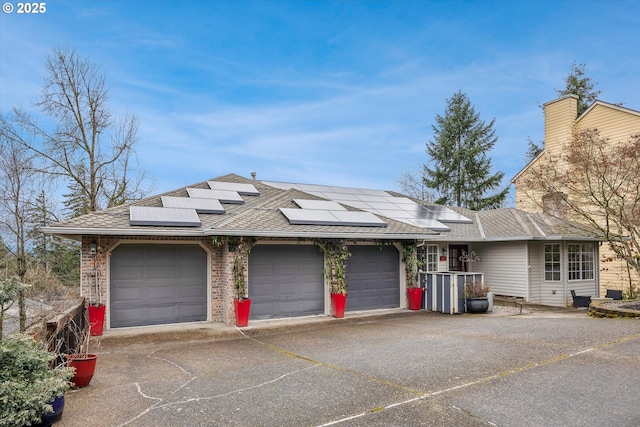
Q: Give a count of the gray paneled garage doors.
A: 3